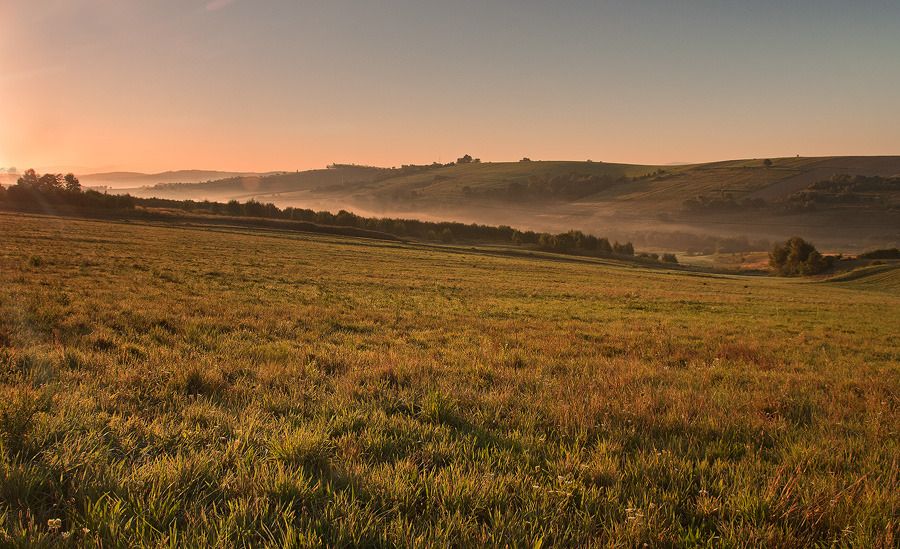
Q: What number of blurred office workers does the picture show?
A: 0